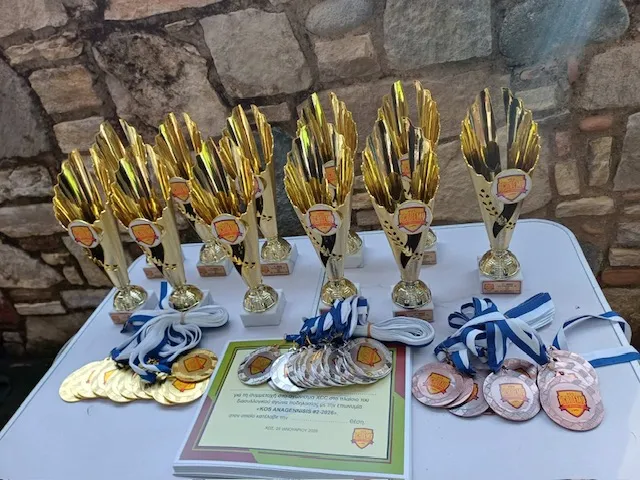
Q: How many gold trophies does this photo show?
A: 11